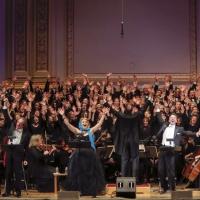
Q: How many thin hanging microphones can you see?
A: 1